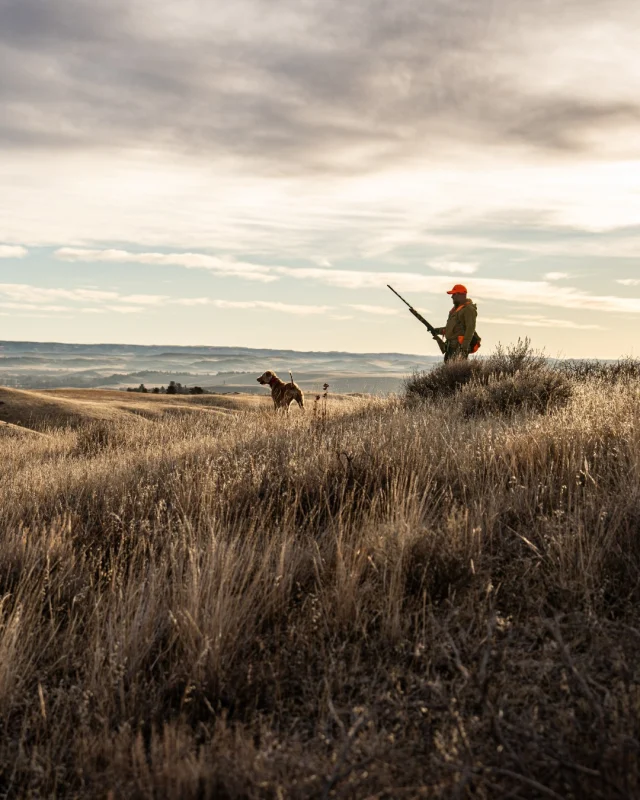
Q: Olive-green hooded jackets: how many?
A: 1